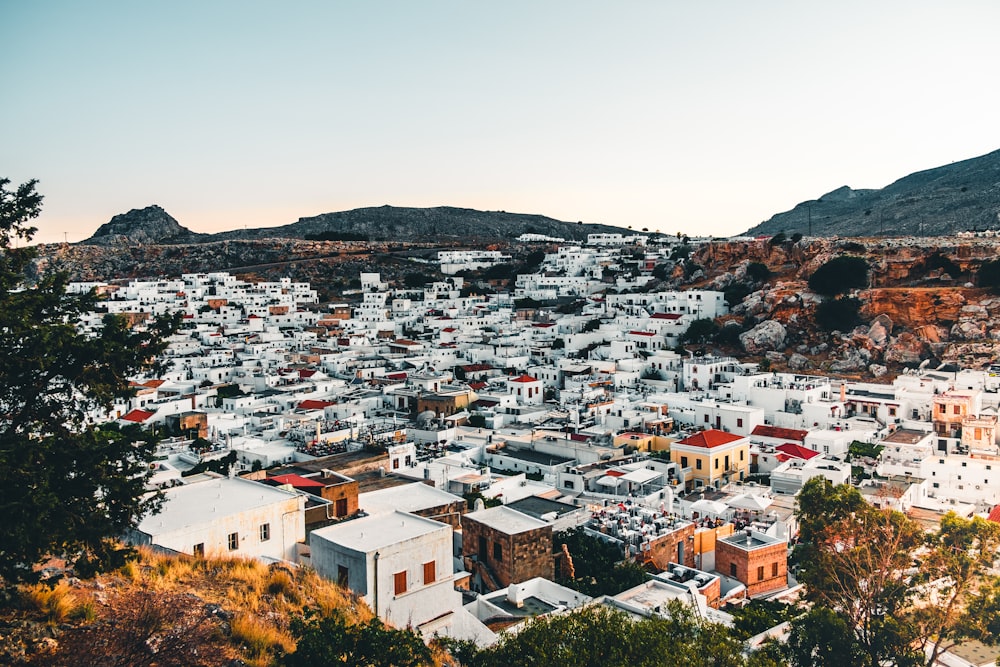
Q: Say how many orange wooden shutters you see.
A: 2